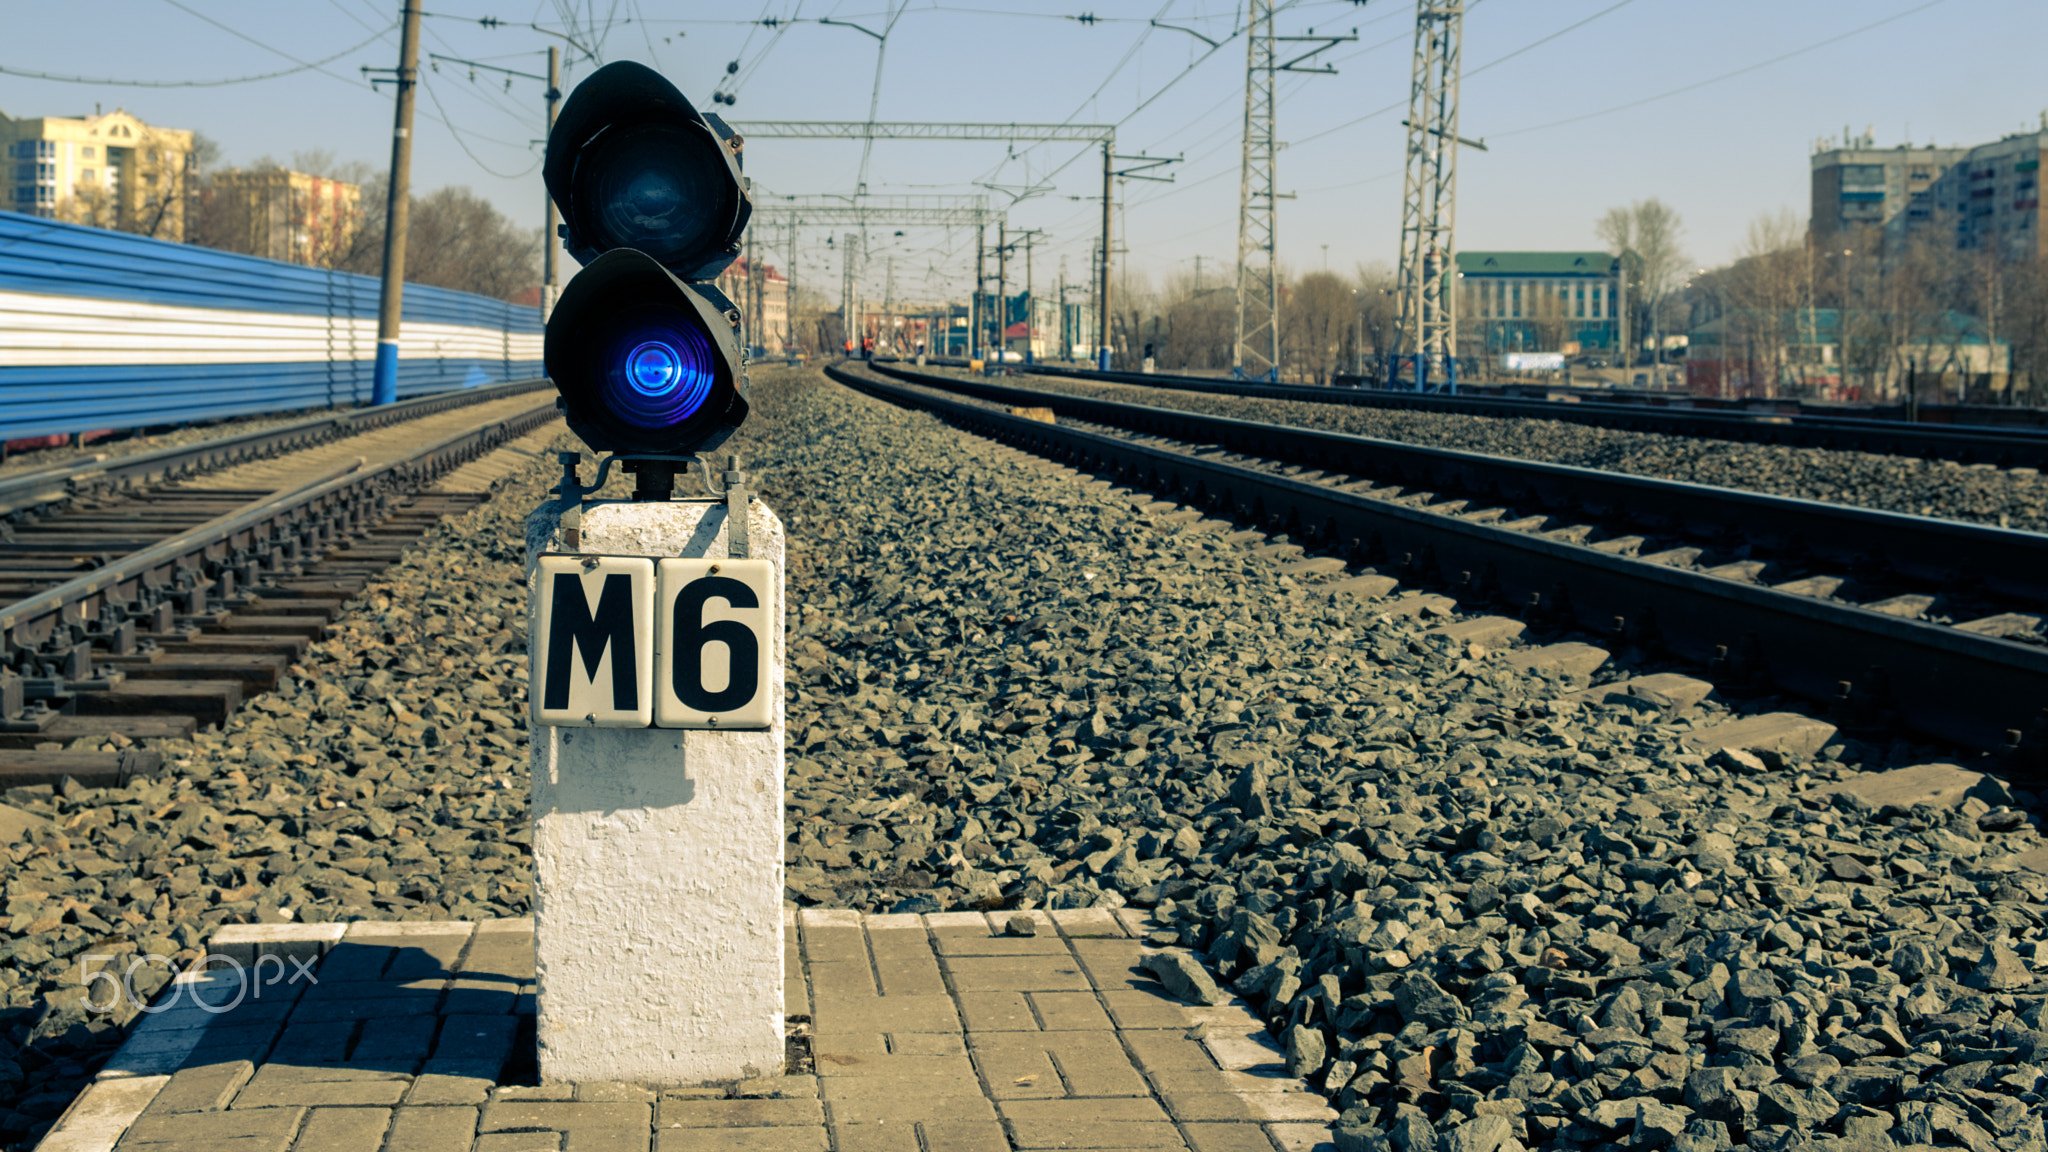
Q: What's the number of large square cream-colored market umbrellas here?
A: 0